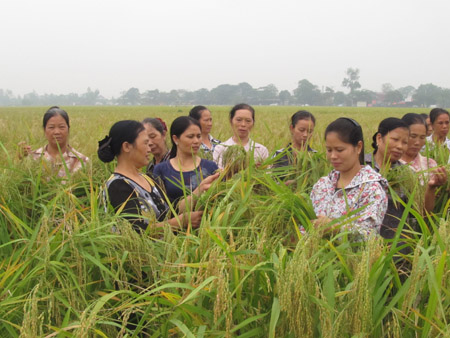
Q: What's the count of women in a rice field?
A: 12